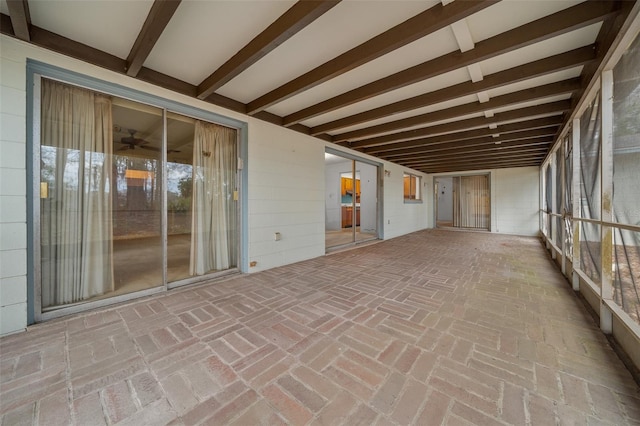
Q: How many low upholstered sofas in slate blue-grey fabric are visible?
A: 0